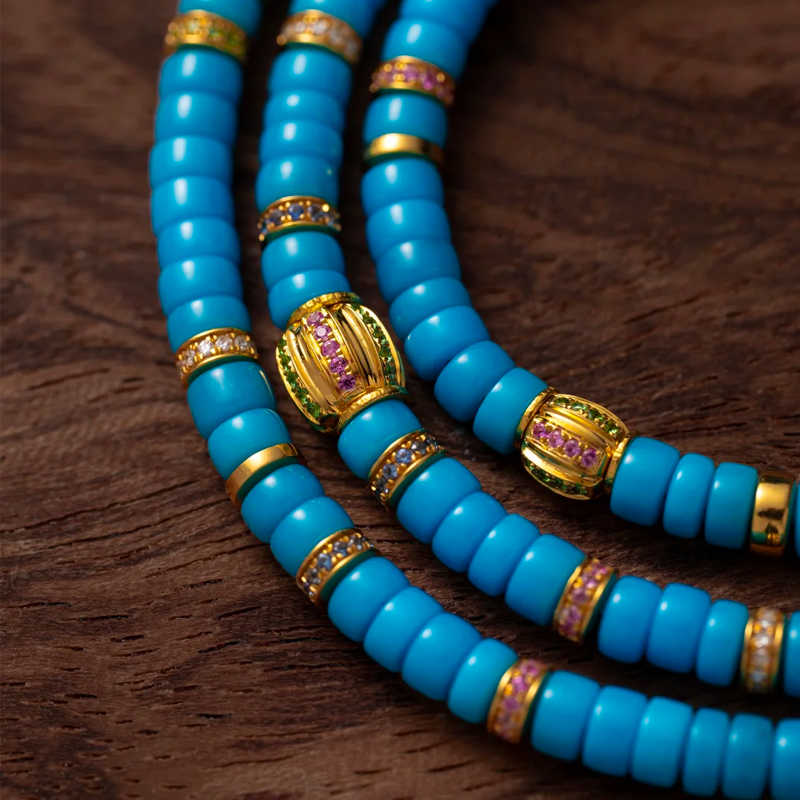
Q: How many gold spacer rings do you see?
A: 13